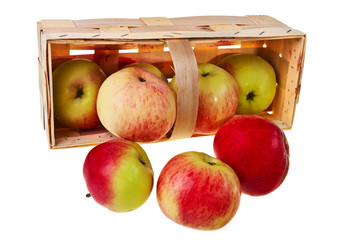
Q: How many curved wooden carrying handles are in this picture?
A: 1